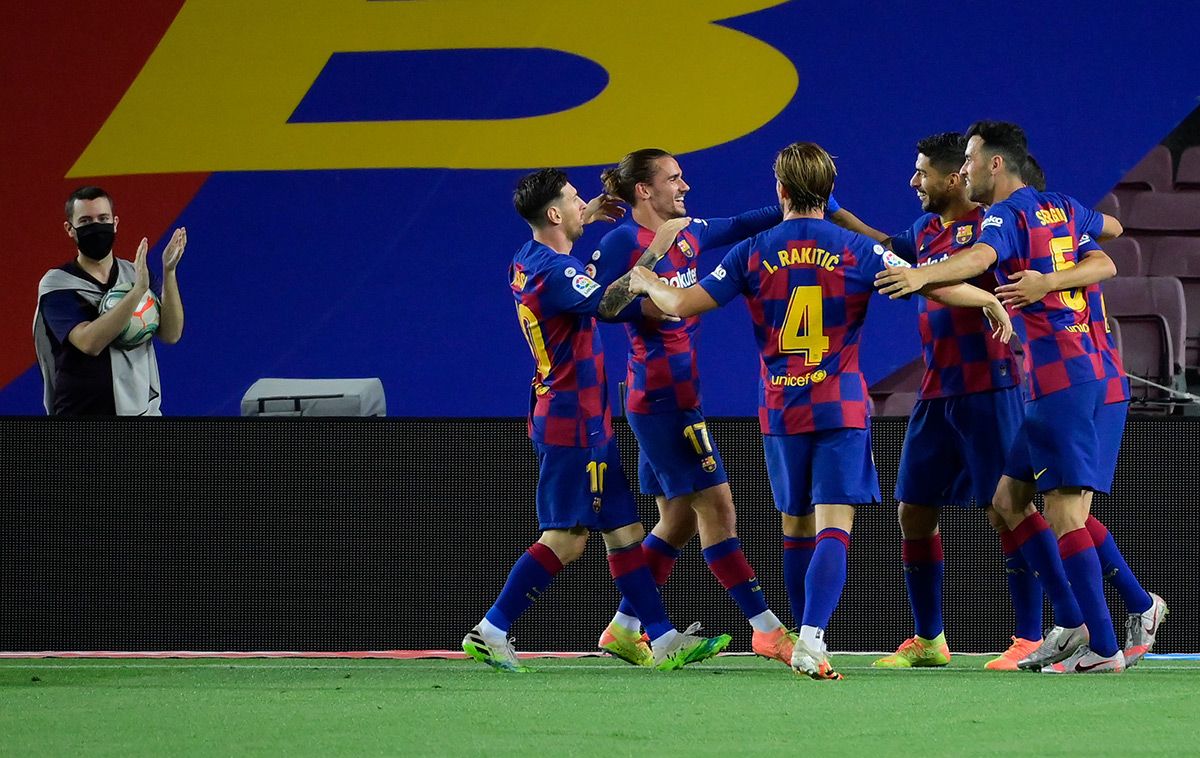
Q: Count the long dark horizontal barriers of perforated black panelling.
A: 1